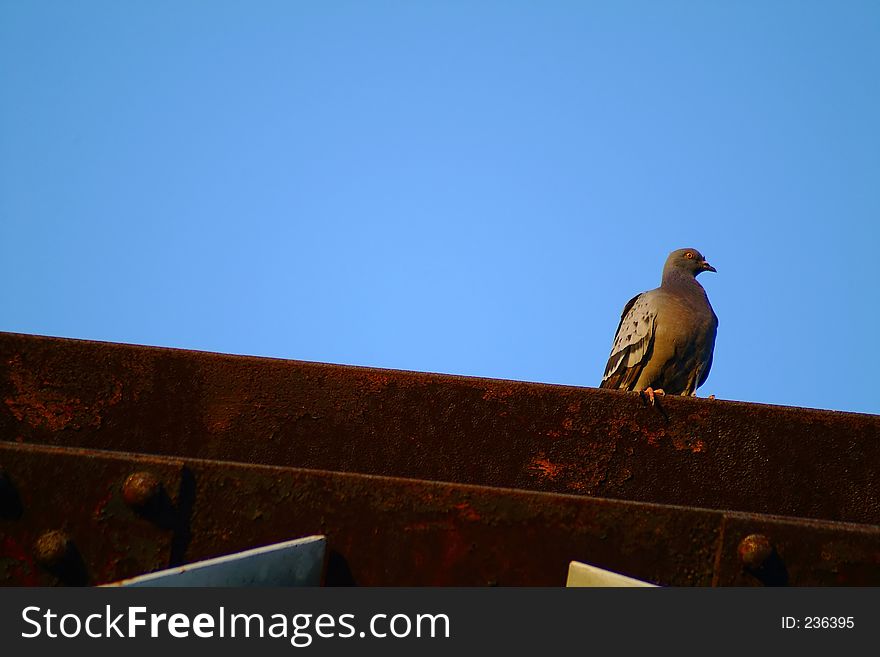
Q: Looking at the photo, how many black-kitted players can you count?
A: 0